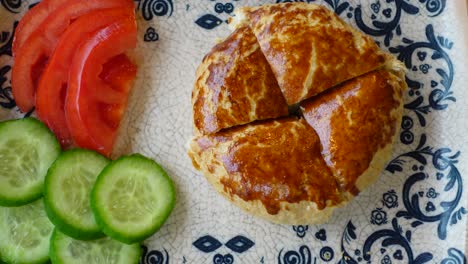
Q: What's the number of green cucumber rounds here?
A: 5